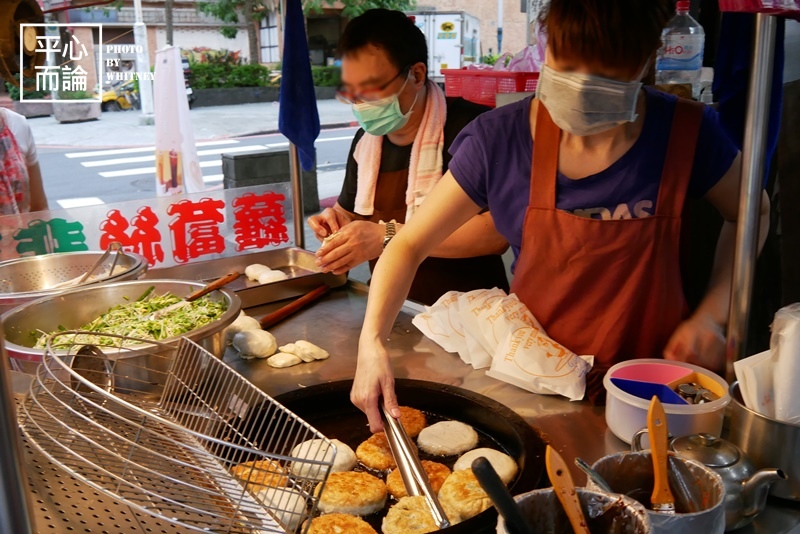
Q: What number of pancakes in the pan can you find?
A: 12